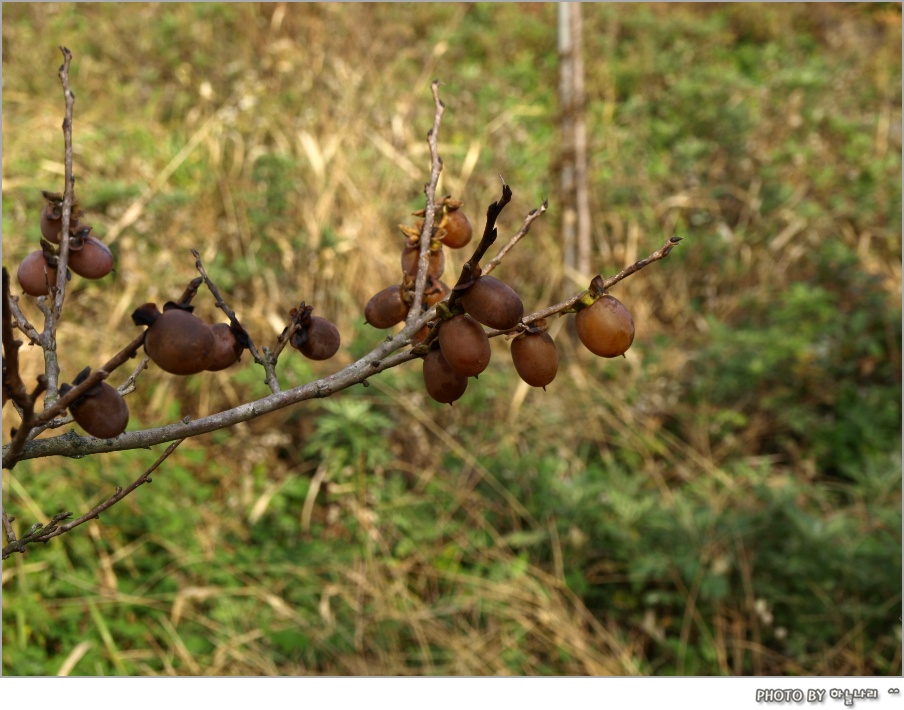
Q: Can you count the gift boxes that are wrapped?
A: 0